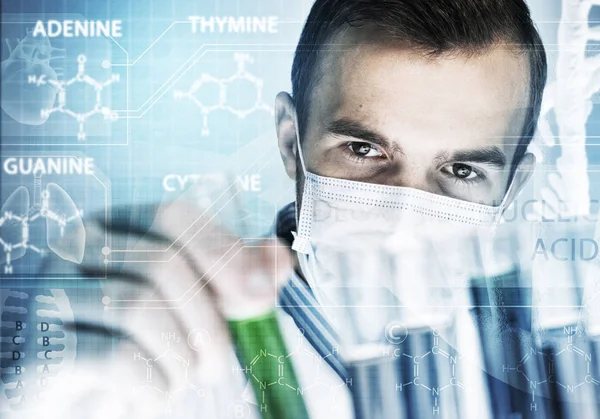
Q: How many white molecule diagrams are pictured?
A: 7